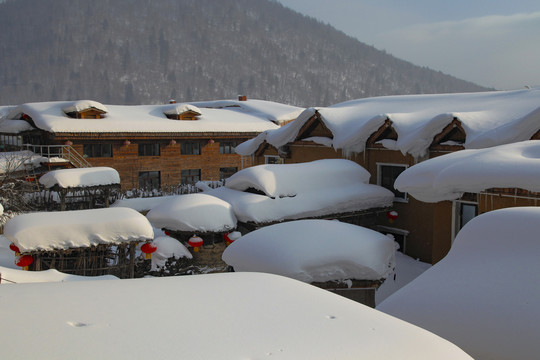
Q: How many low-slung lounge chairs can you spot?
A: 0